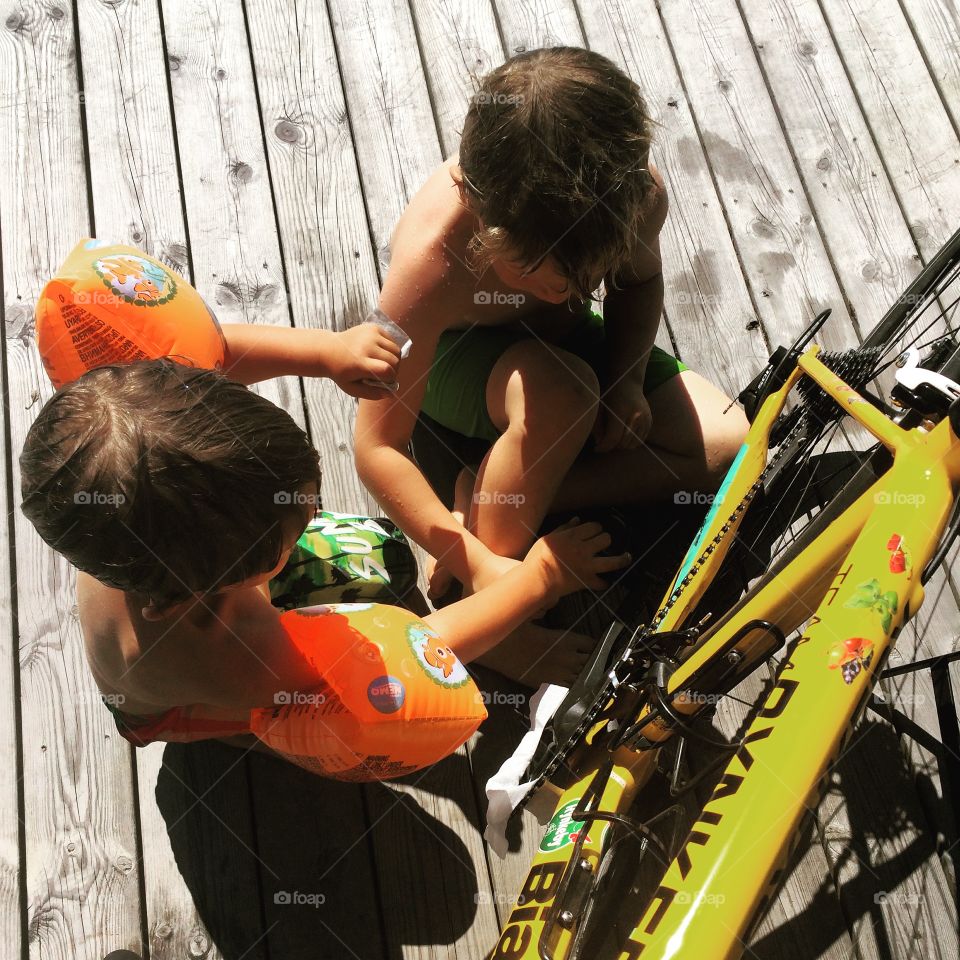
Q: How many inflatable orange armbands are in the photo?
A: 2